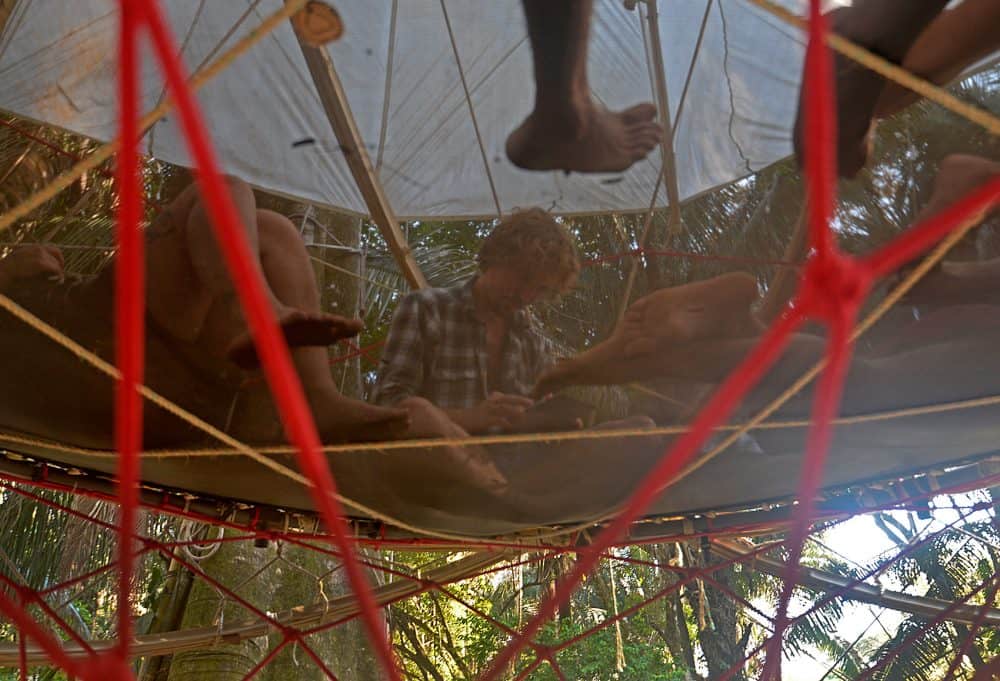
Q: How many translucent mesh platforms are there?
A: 1